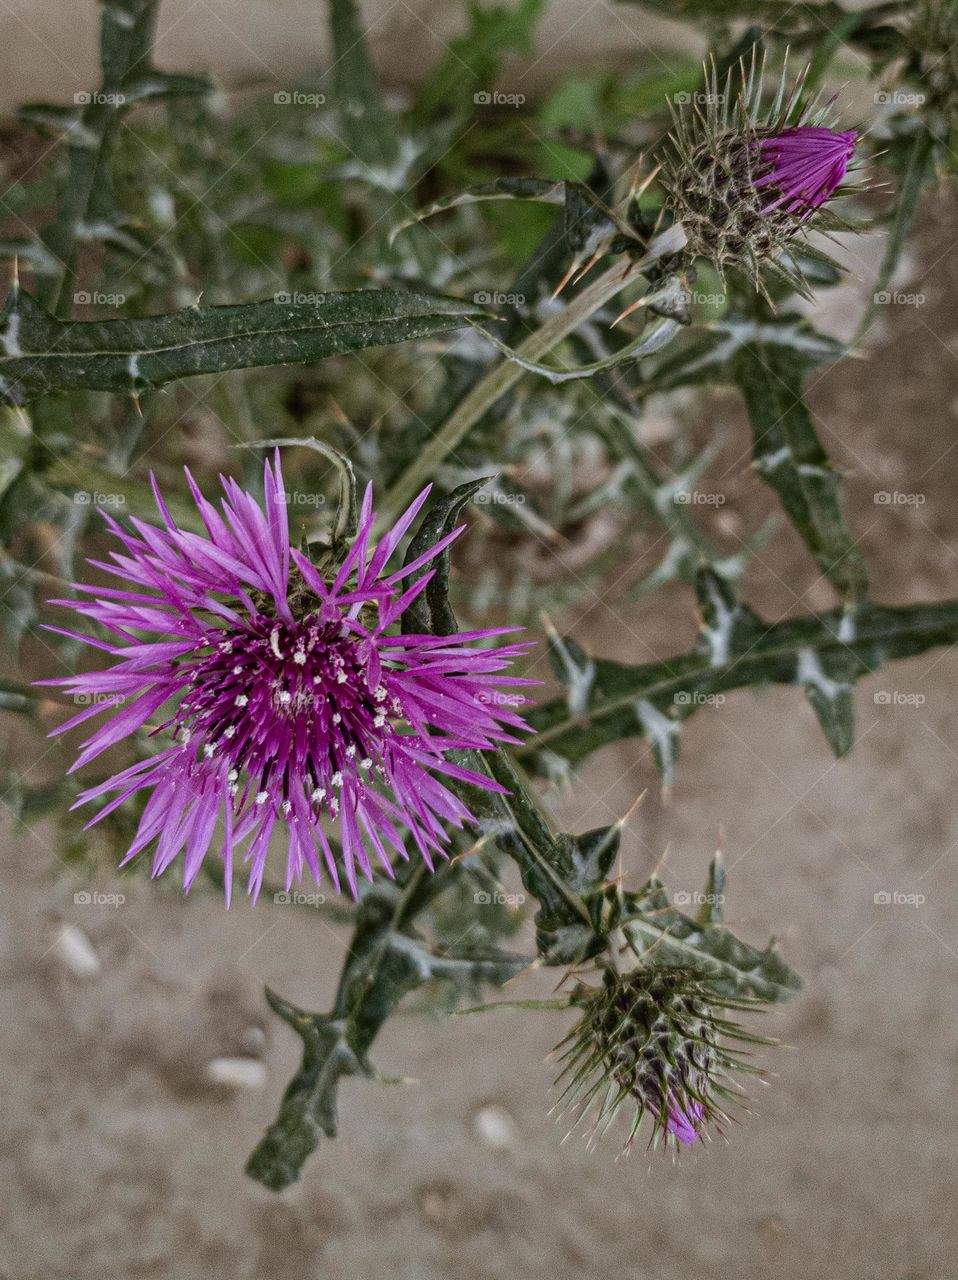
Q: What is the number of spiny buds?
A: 2